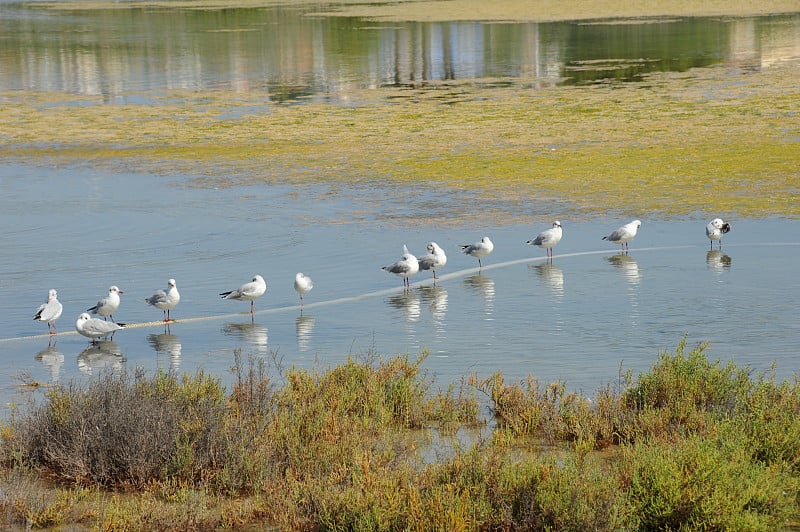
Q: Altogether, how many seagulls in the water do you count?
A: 12